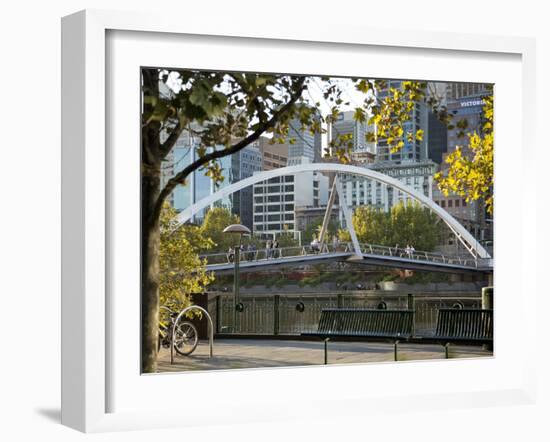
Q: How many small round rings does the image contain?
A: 4